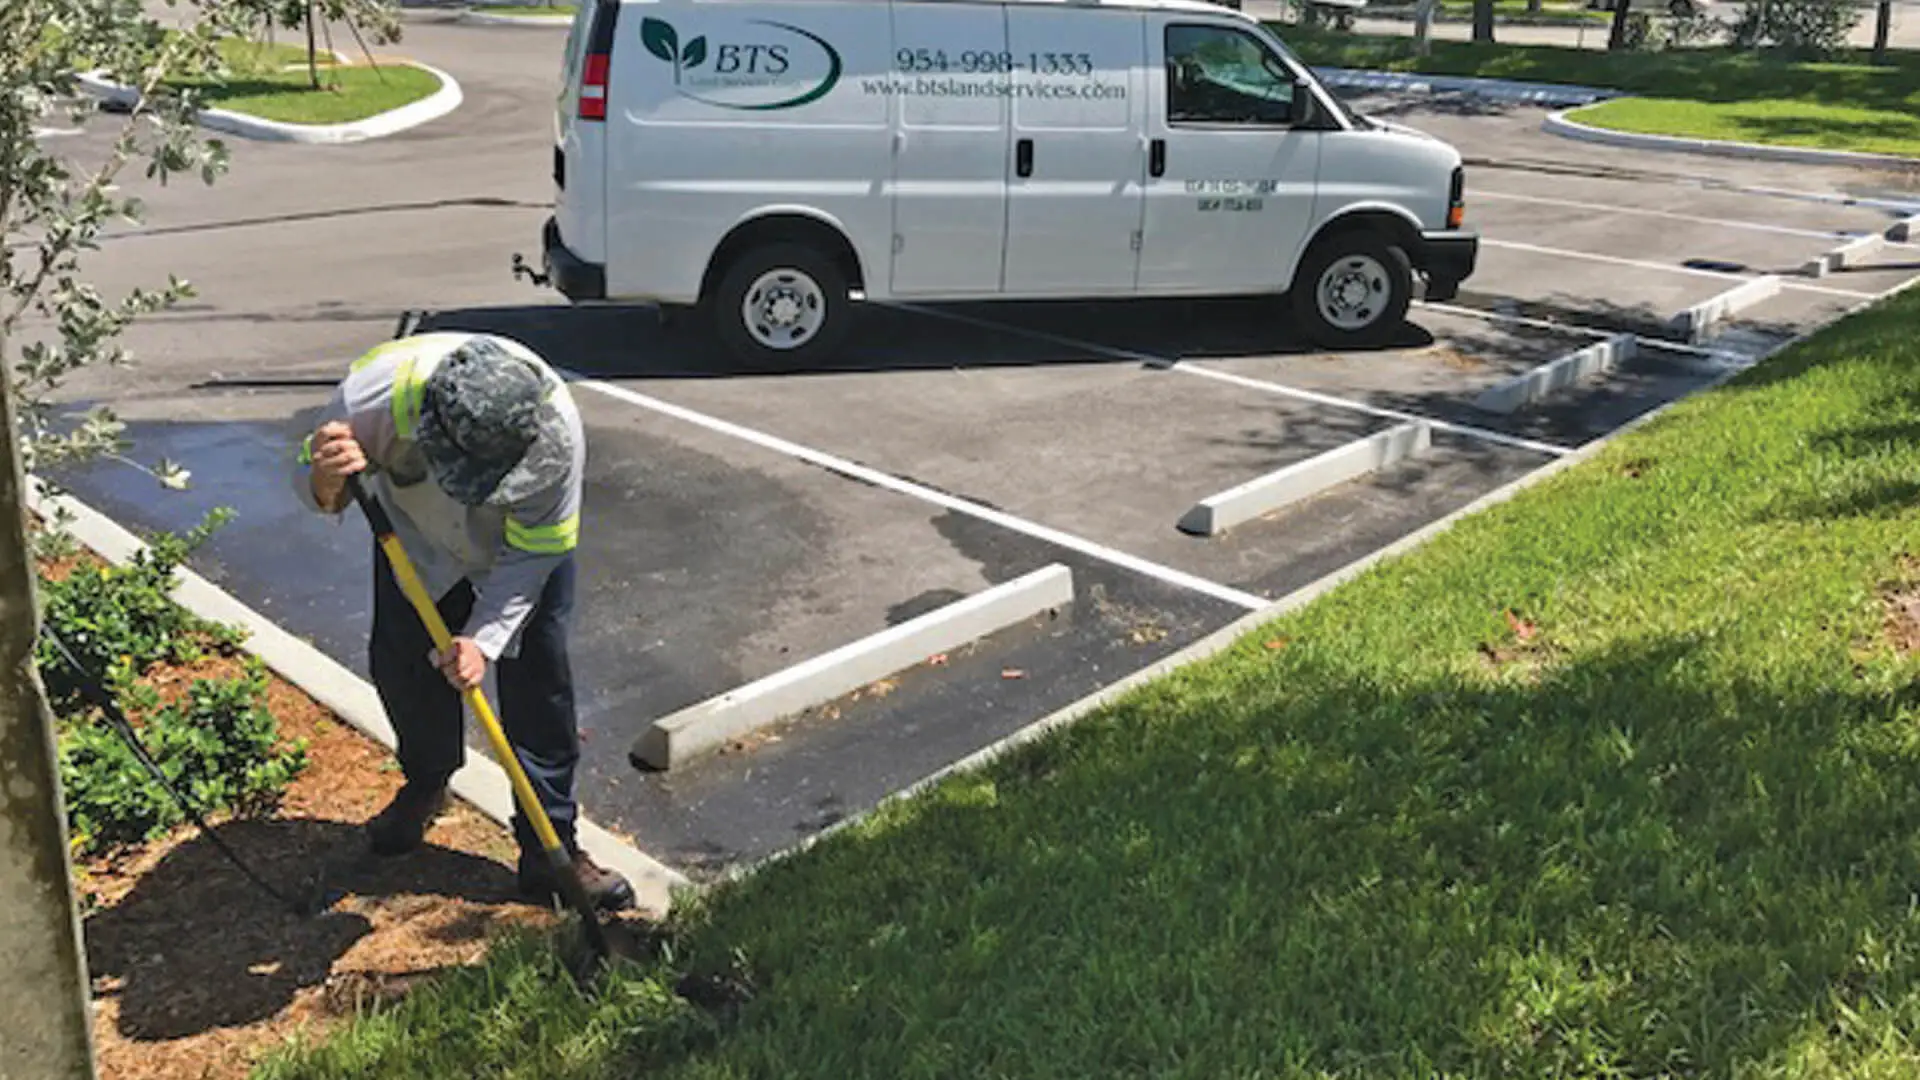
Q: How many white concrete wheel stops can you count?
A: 6